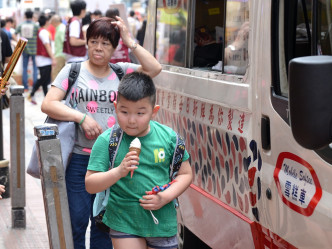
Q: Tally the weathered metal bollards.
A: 2